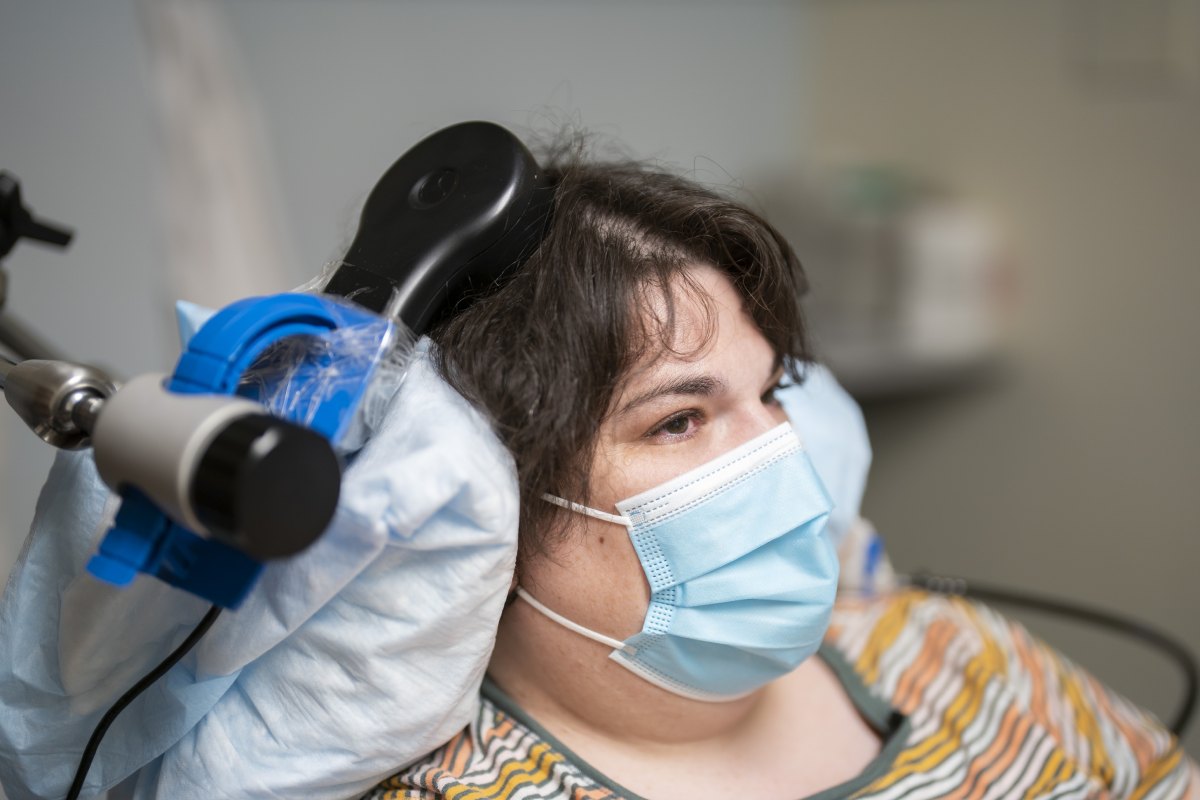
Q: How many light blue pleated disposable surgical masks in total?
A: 1